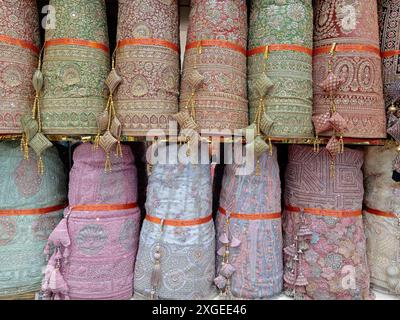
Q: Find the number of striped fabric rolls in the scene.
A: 1